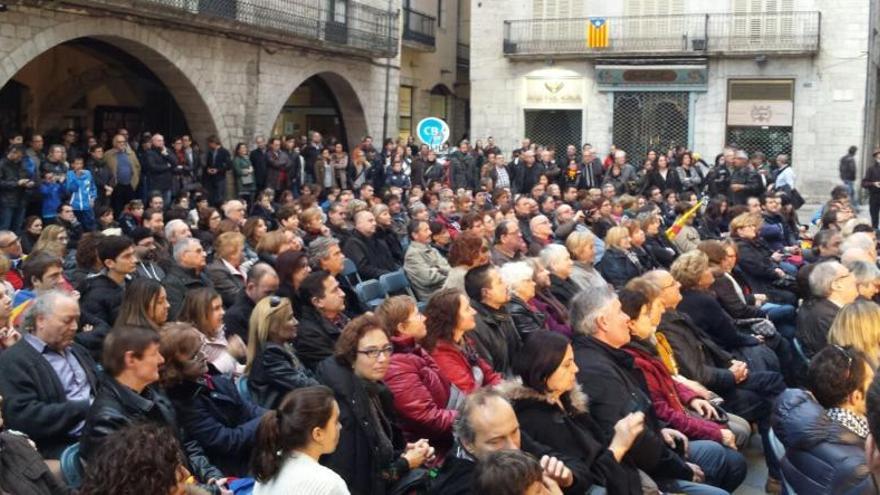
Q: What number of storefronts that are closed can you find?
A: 3